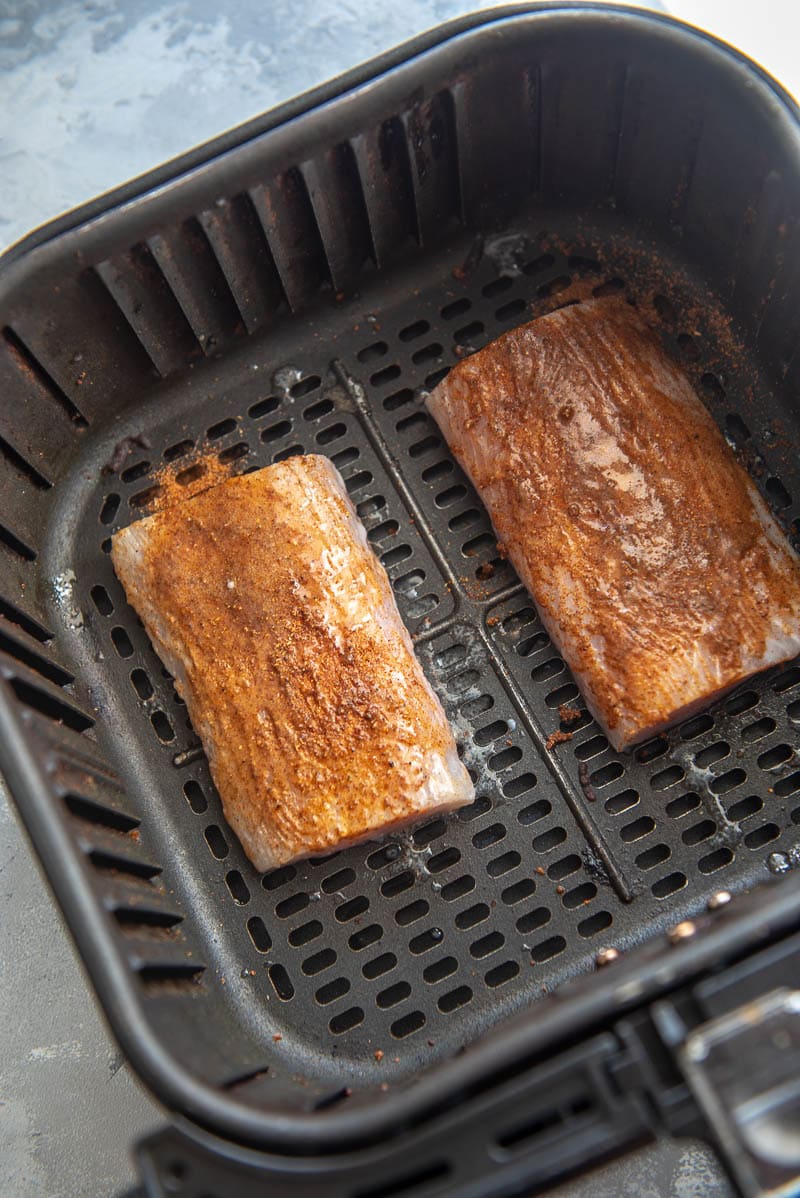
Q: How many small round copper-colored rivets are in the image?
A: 3